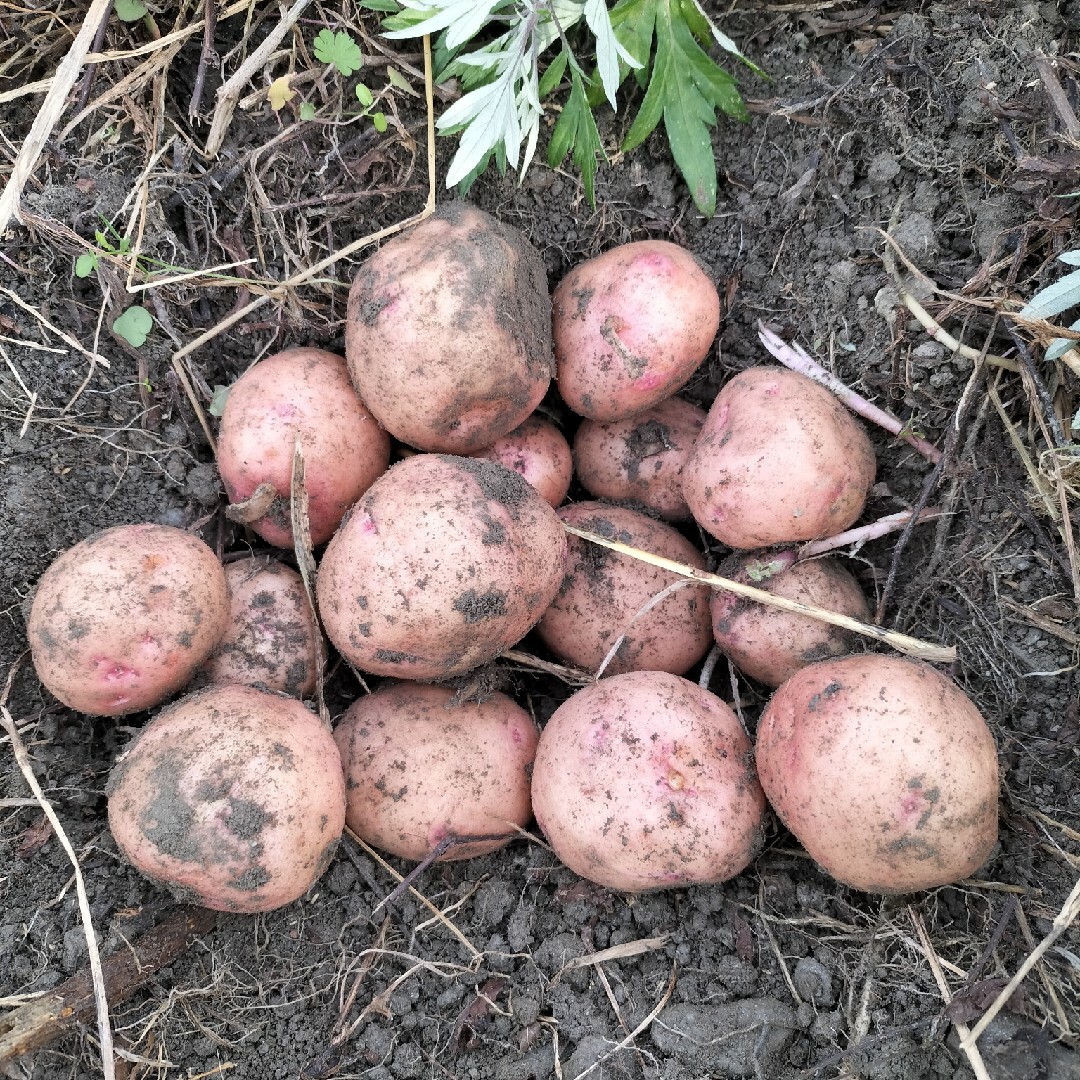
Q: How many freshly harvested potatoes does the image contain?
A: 15